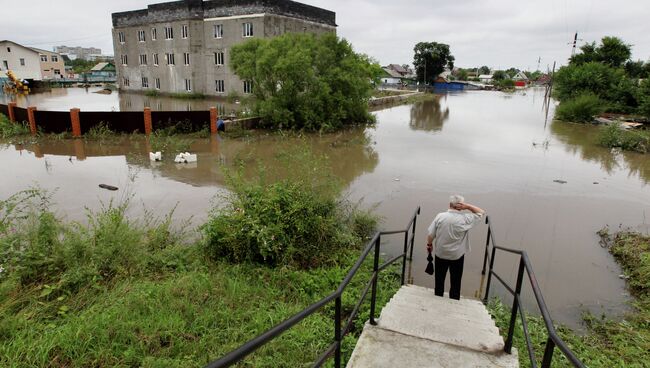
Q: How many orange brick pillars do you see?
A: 5